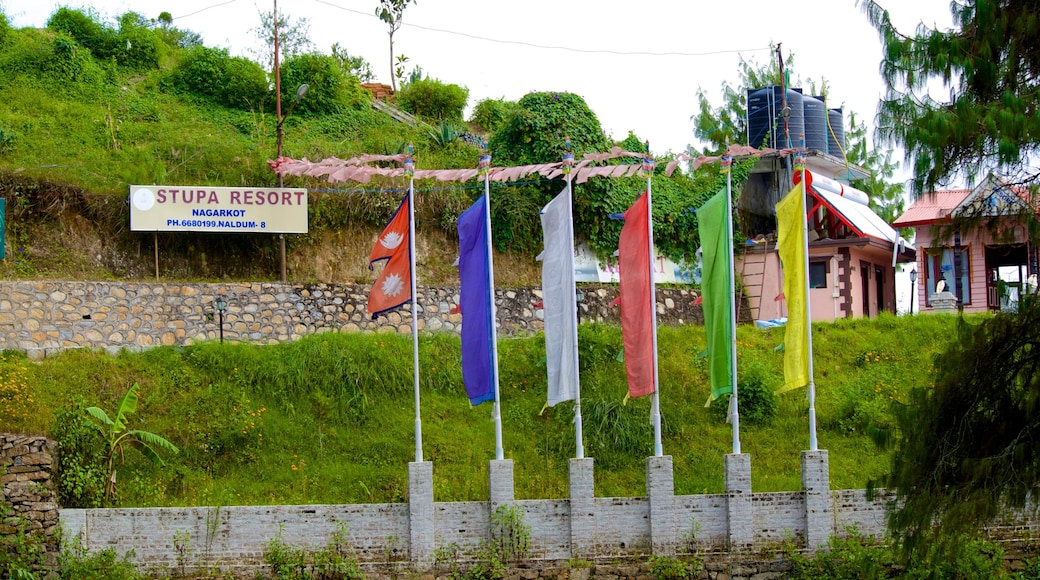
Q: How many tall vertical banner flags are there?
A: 5